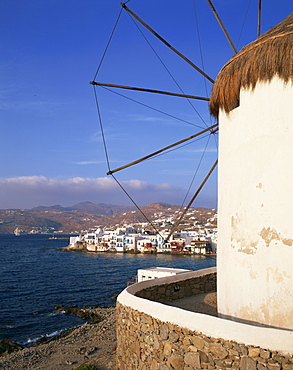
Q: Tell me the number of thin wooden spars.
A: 6